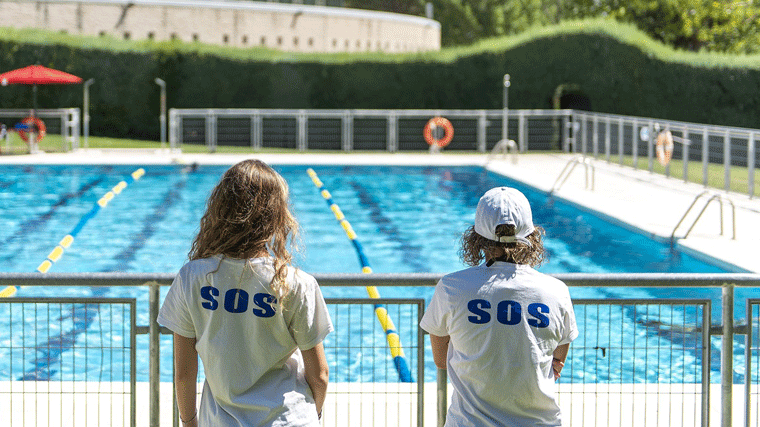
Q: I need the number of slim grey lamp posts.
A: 3